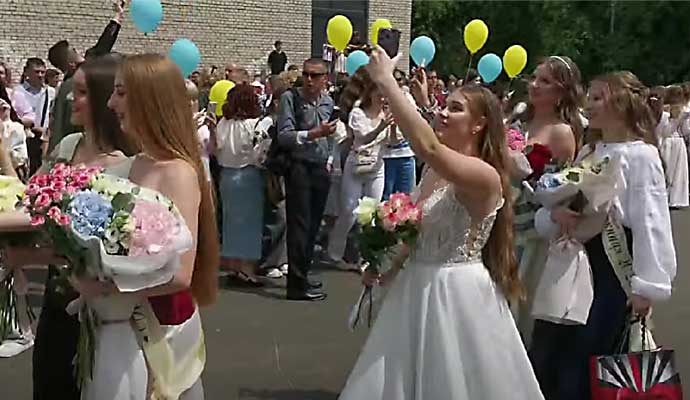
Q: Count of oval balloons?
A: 10